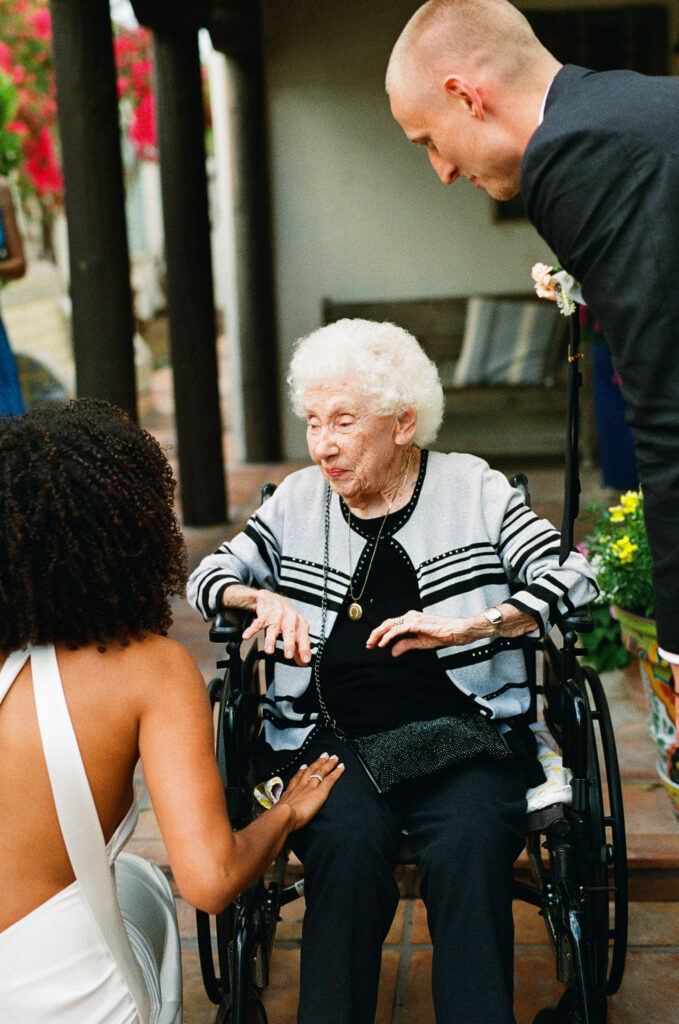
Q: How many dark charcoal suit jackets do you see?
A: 1